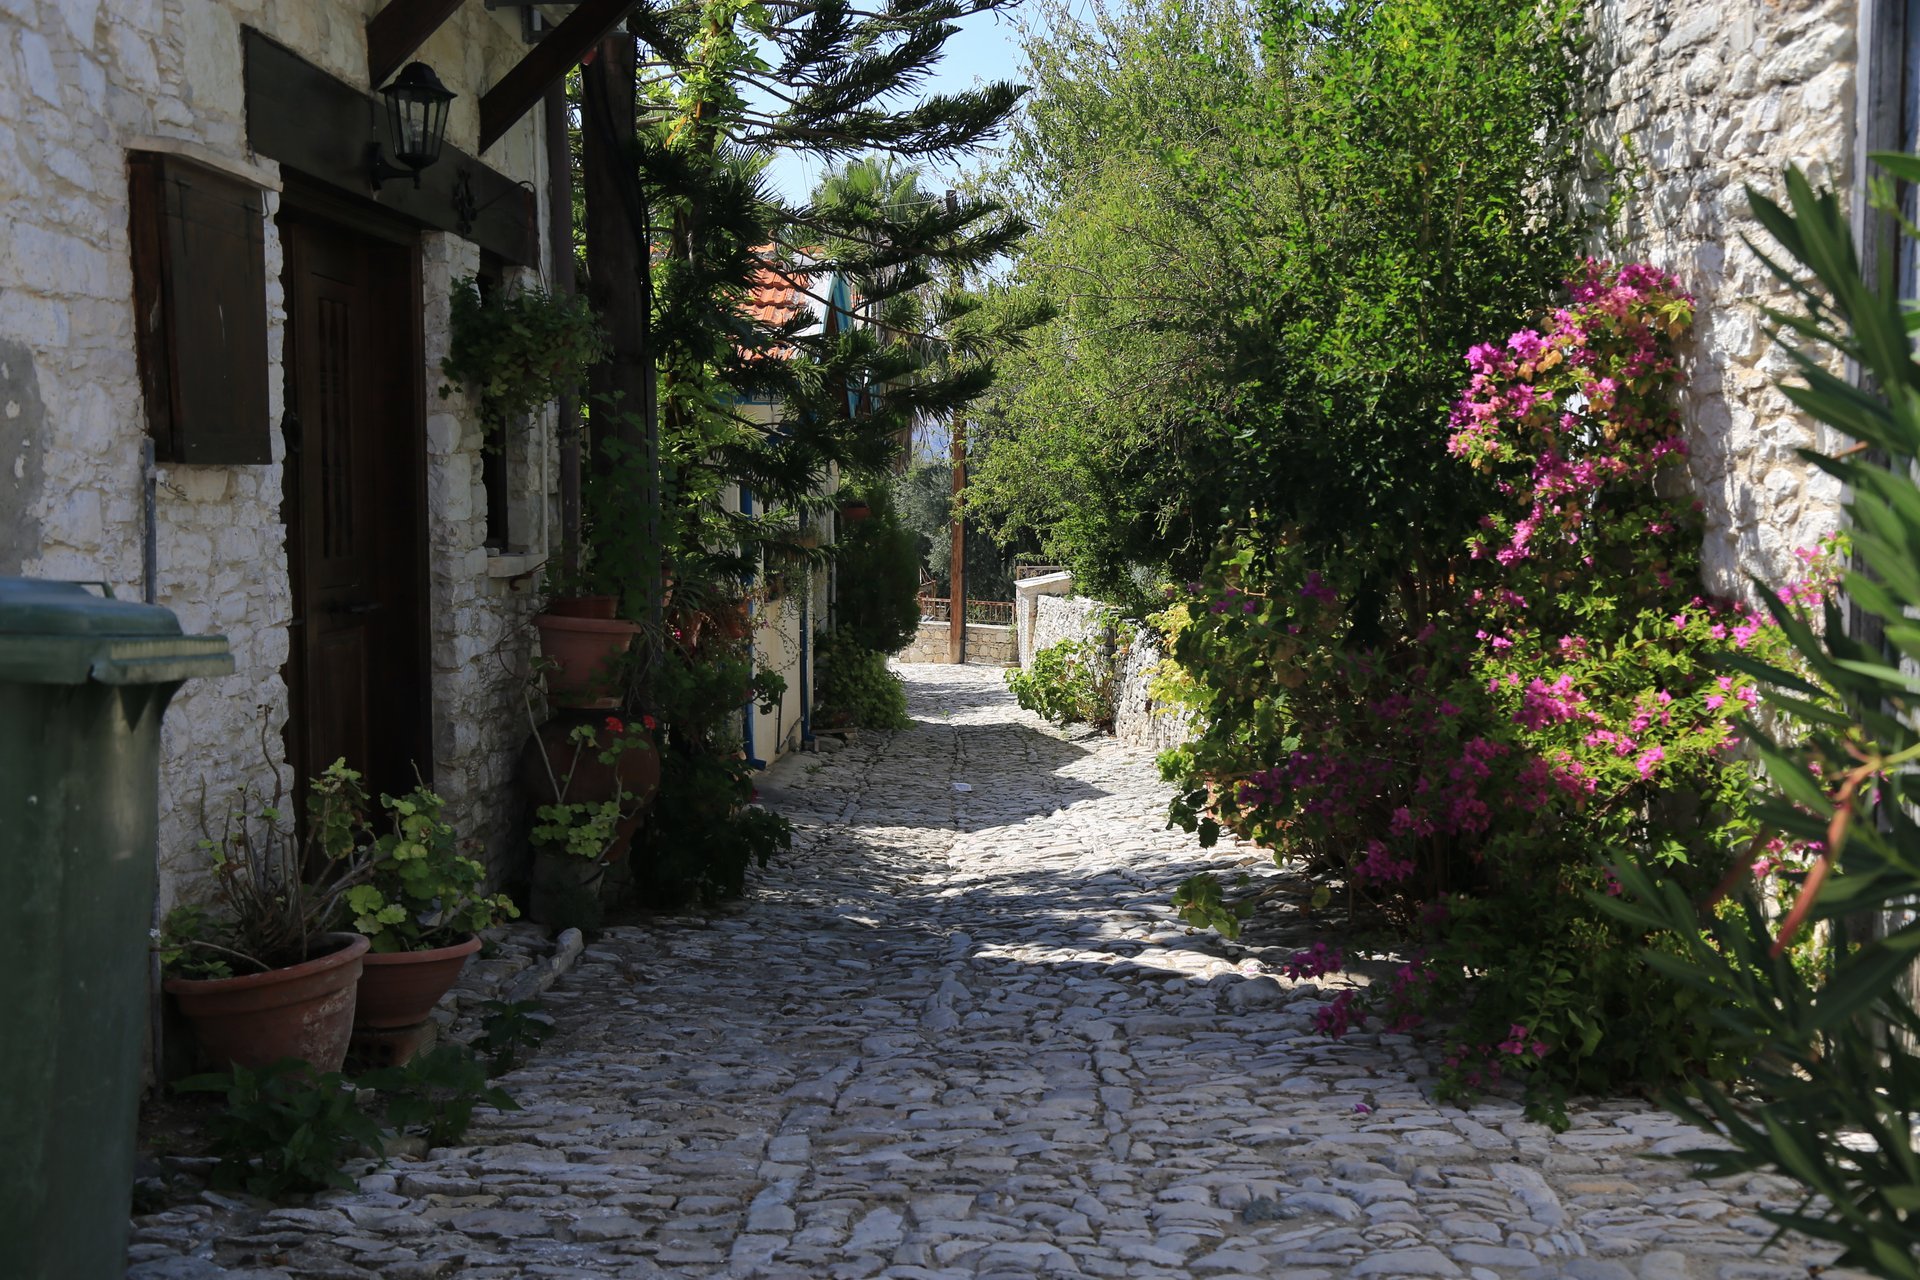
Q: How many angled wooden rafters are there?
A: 2